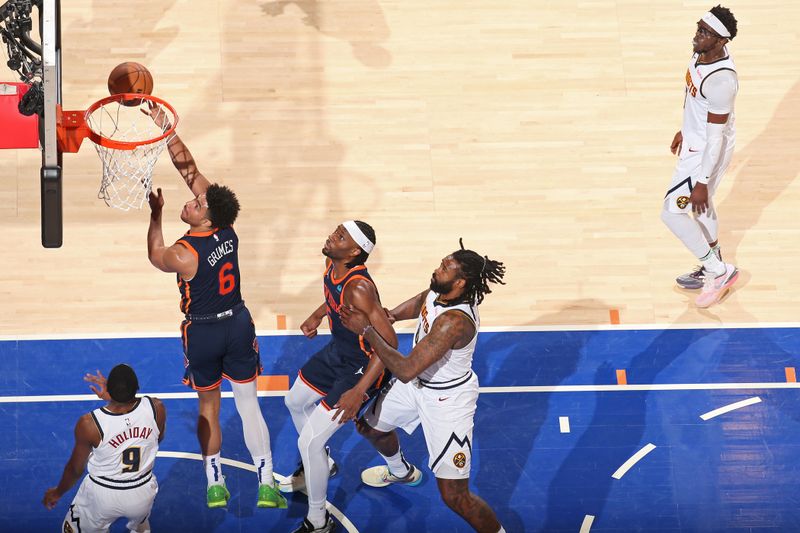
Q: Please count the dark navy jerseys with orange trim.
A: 2